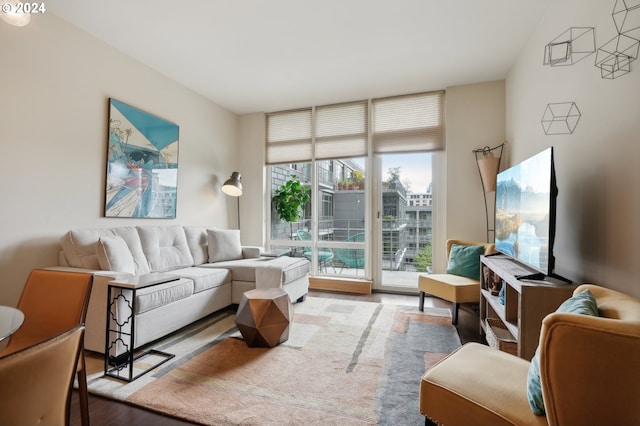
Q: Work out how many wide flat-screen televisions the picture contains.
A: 1